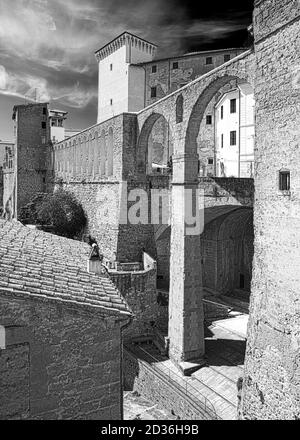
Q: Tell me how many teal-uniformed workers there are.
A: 0